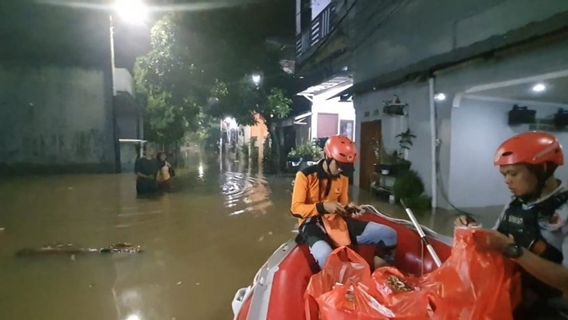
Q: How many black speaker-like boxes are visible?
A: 2